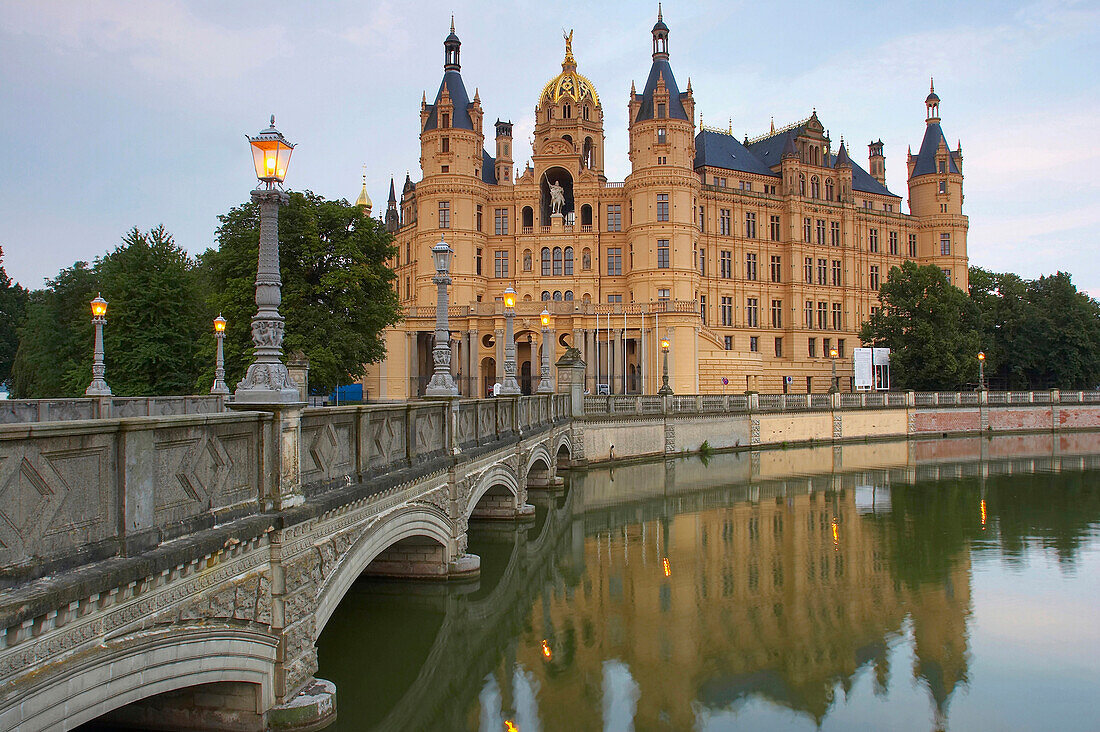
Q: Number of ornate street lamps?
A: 9